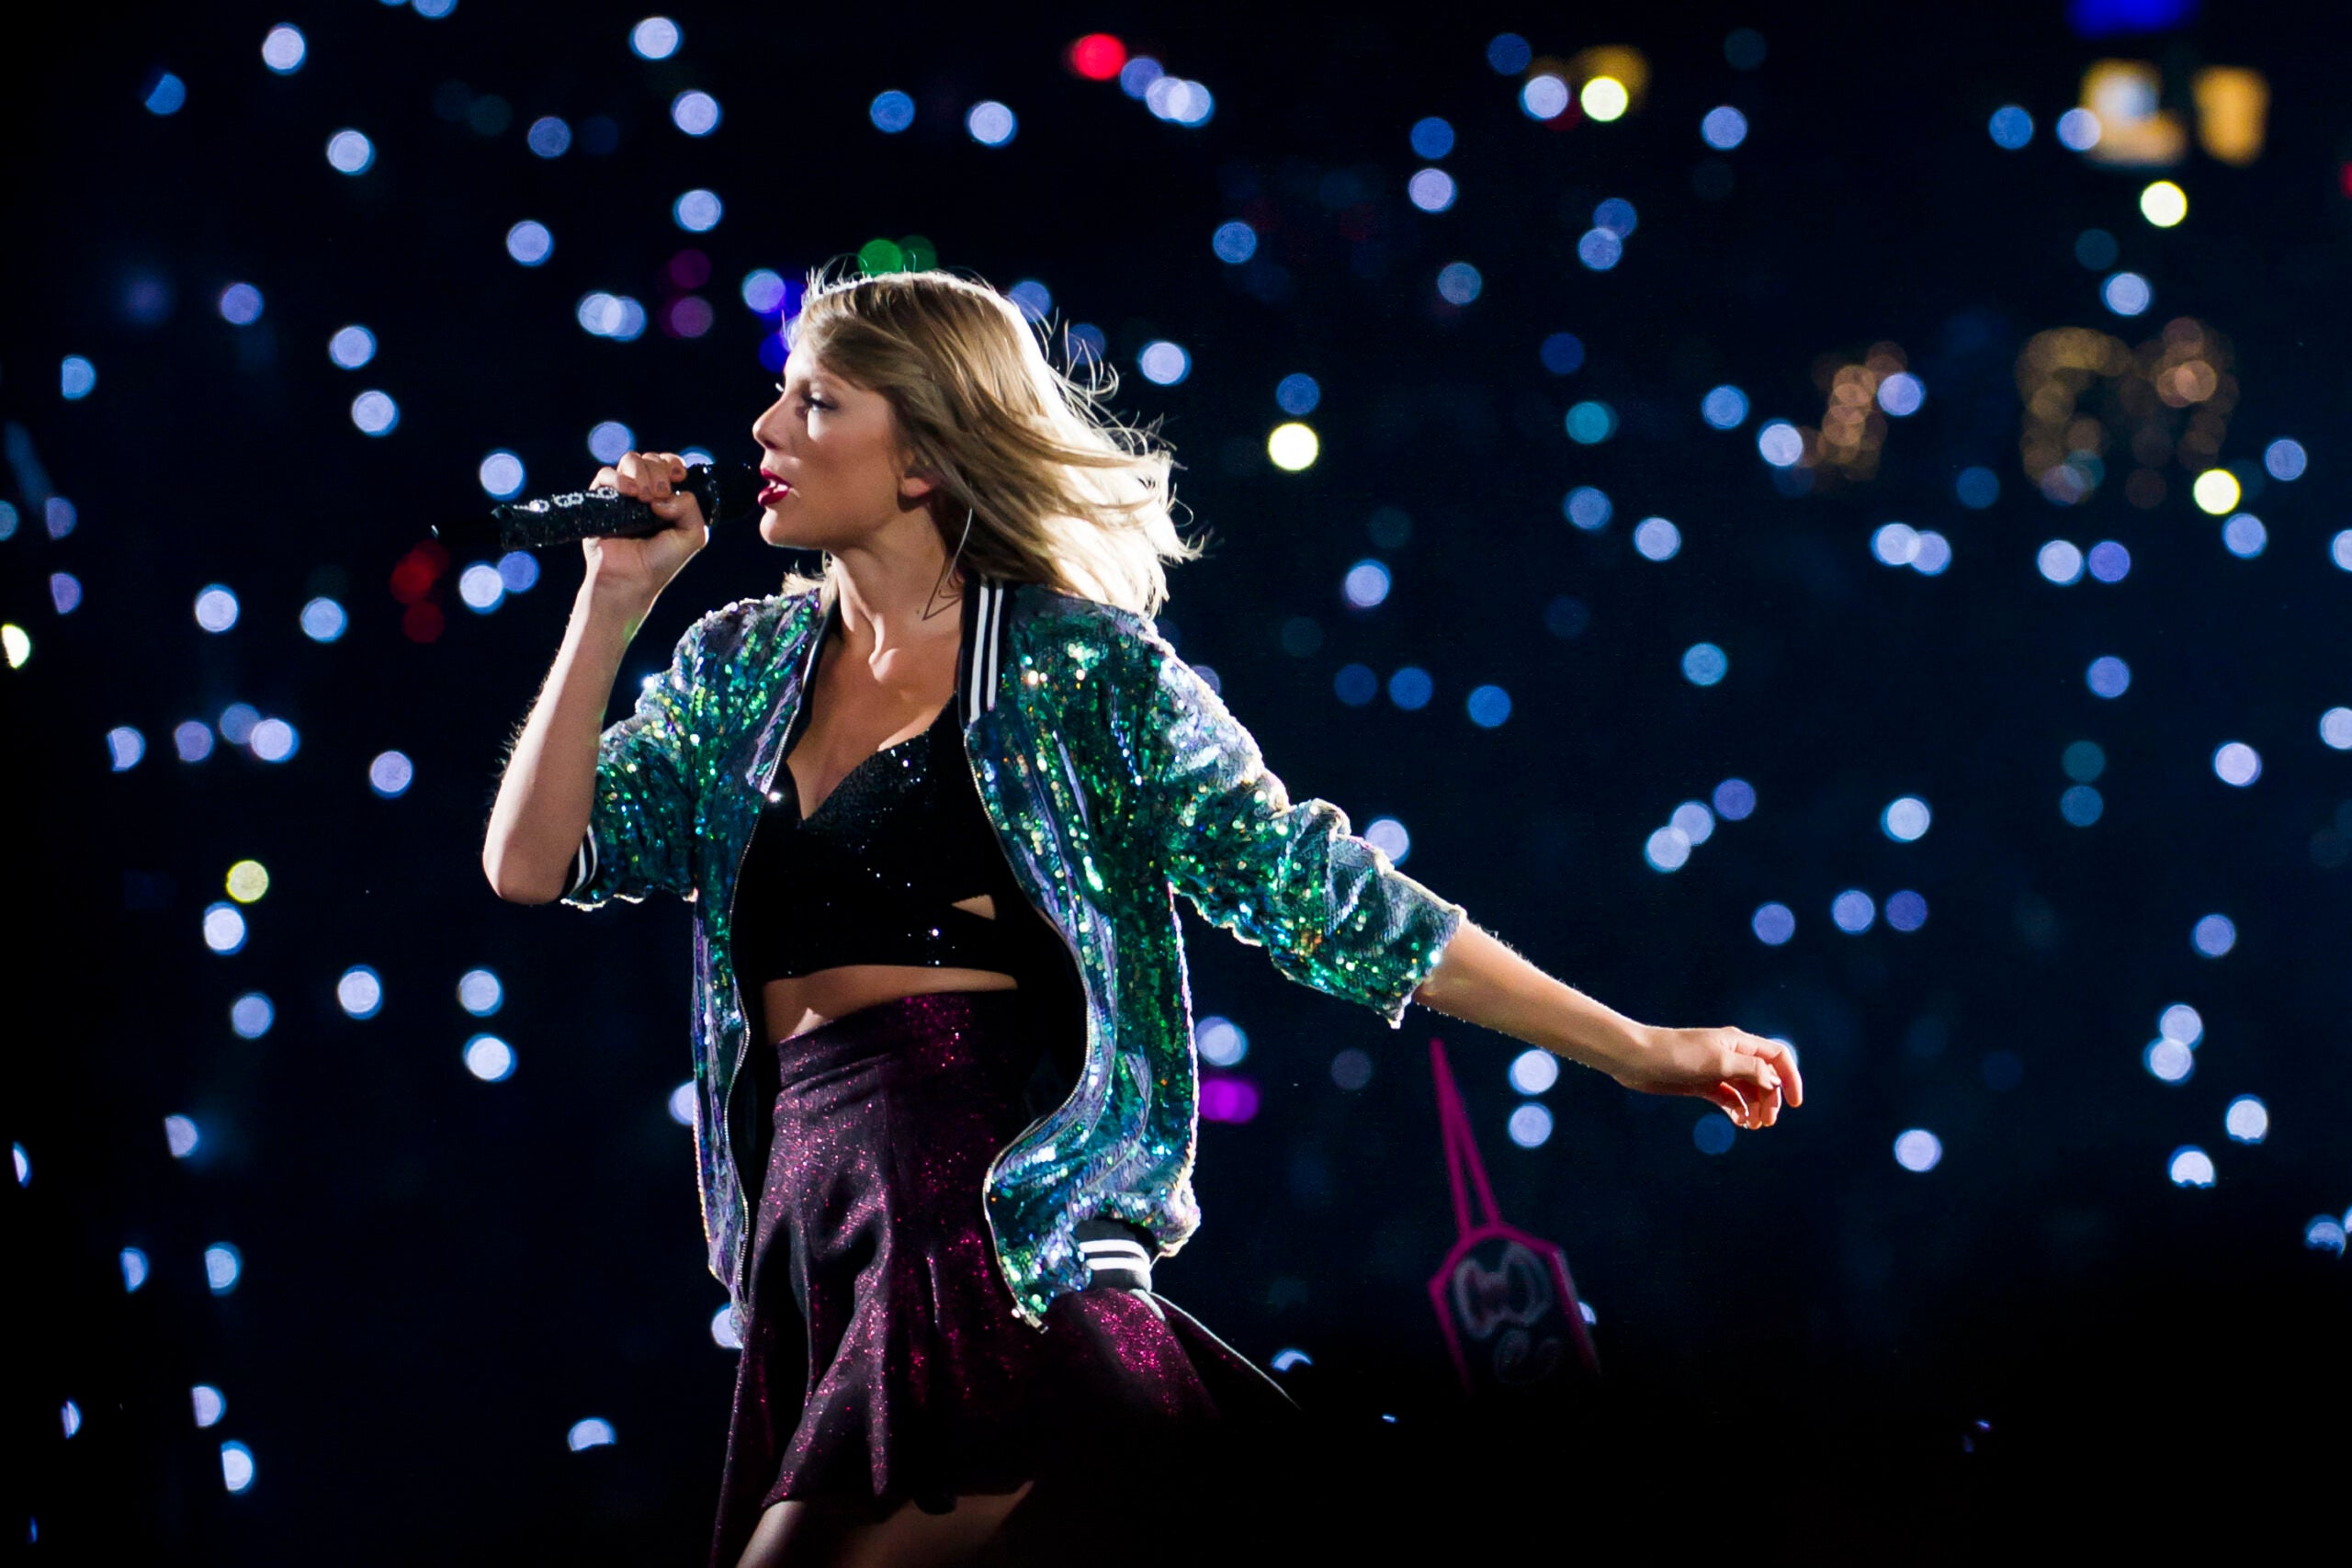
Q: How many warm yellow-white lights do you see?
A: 6